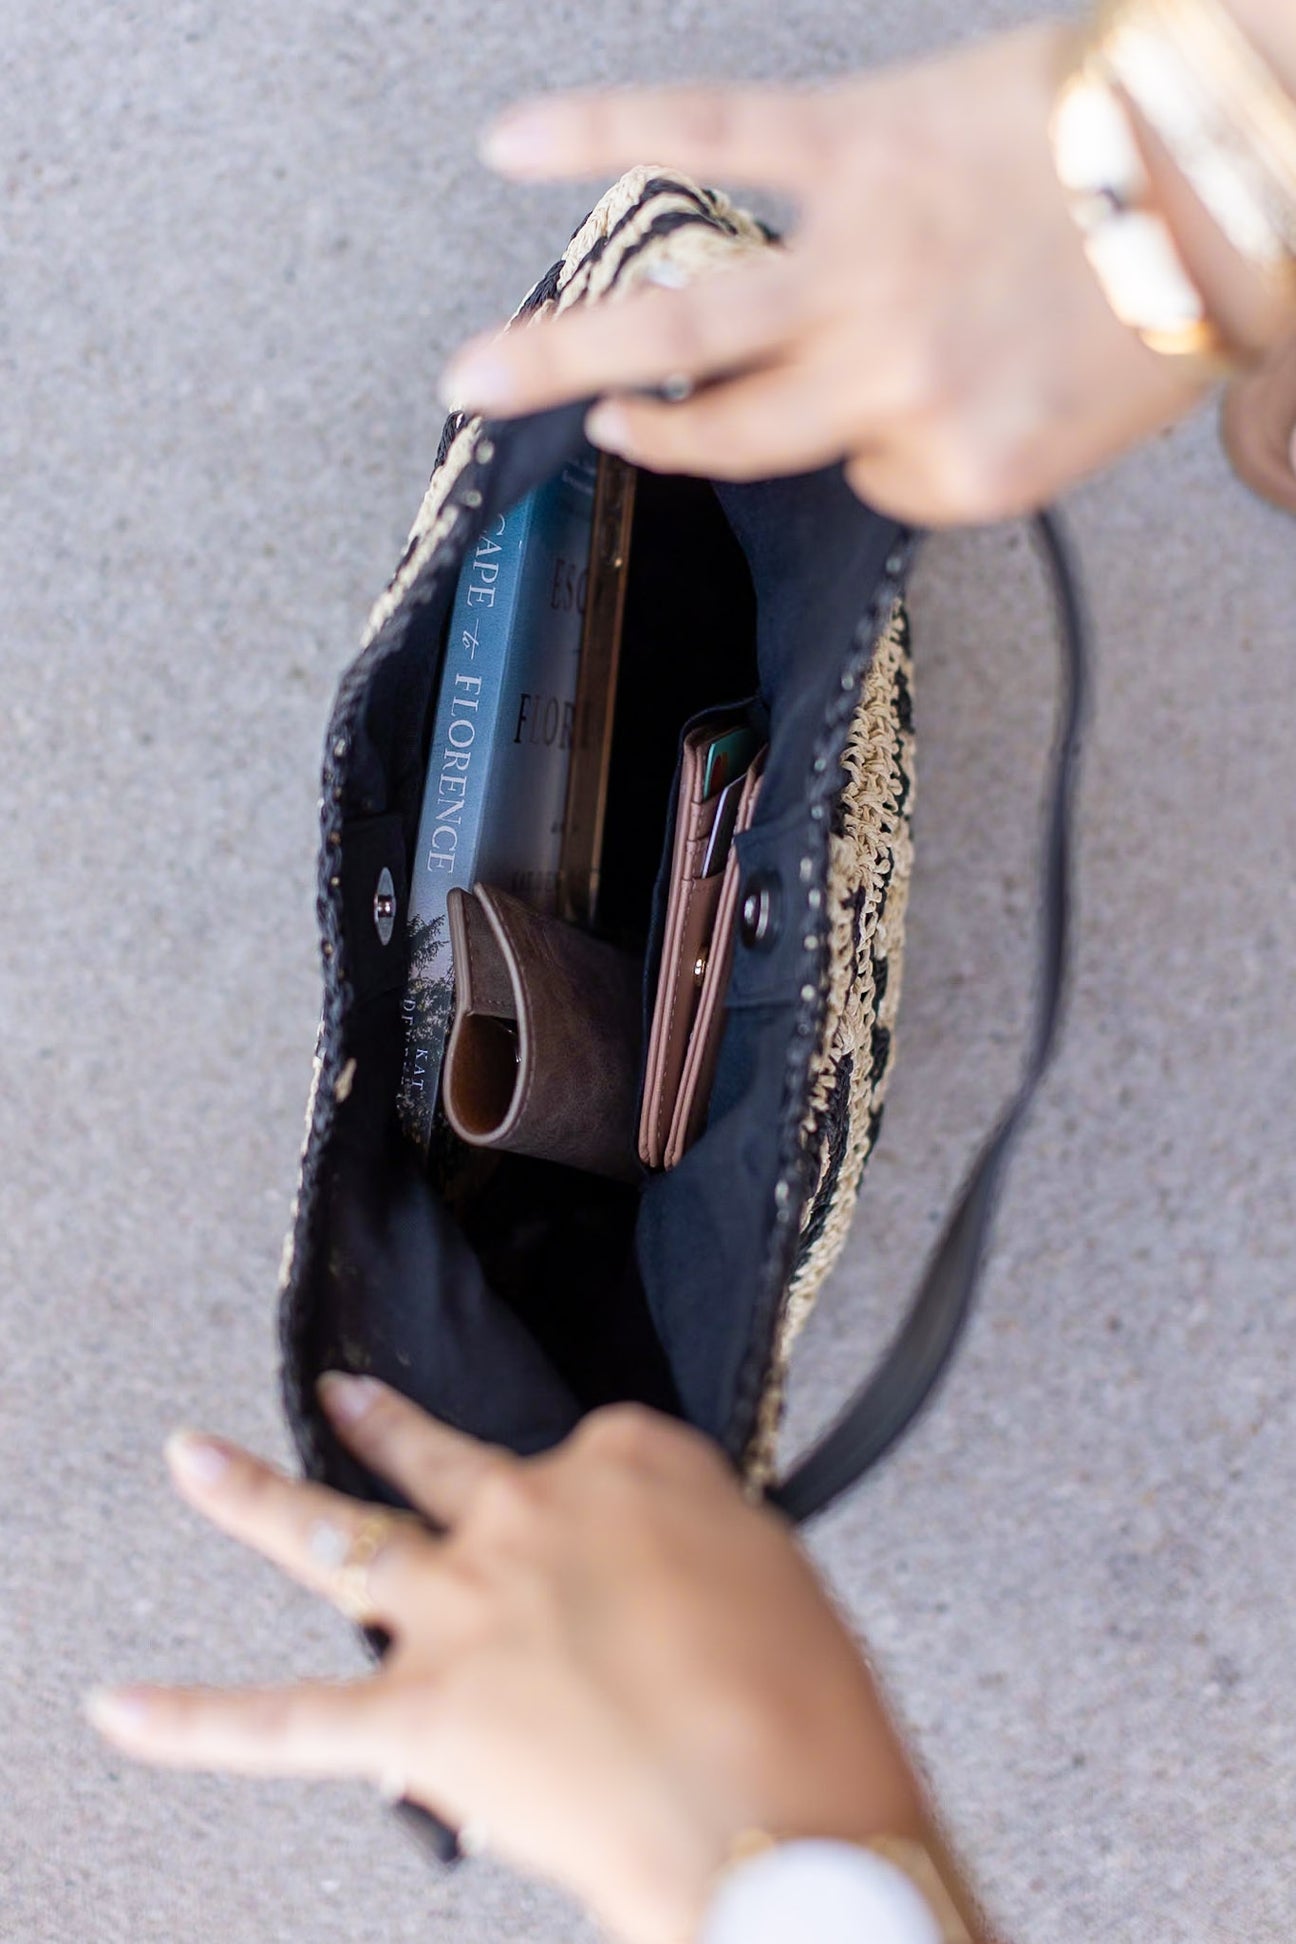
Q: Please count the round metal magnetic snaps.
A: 2